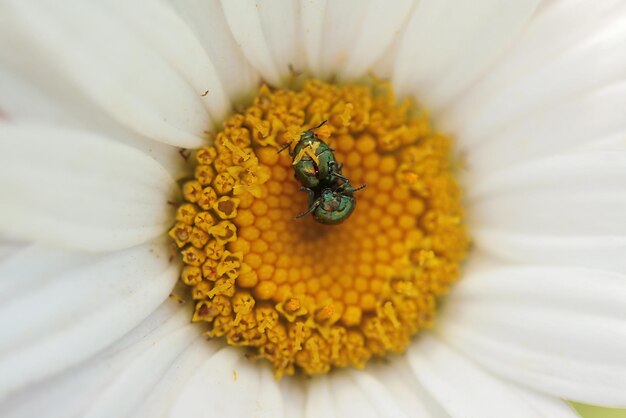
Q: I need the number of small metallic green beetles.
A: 2